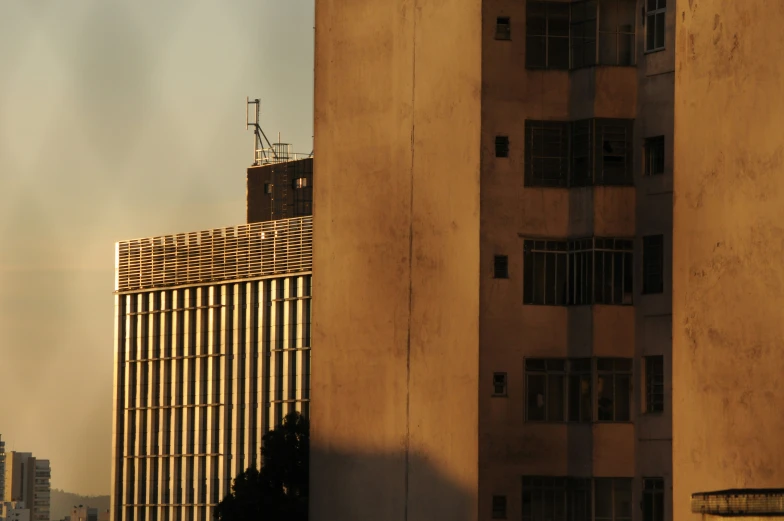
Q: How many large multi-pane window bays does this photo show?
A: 5